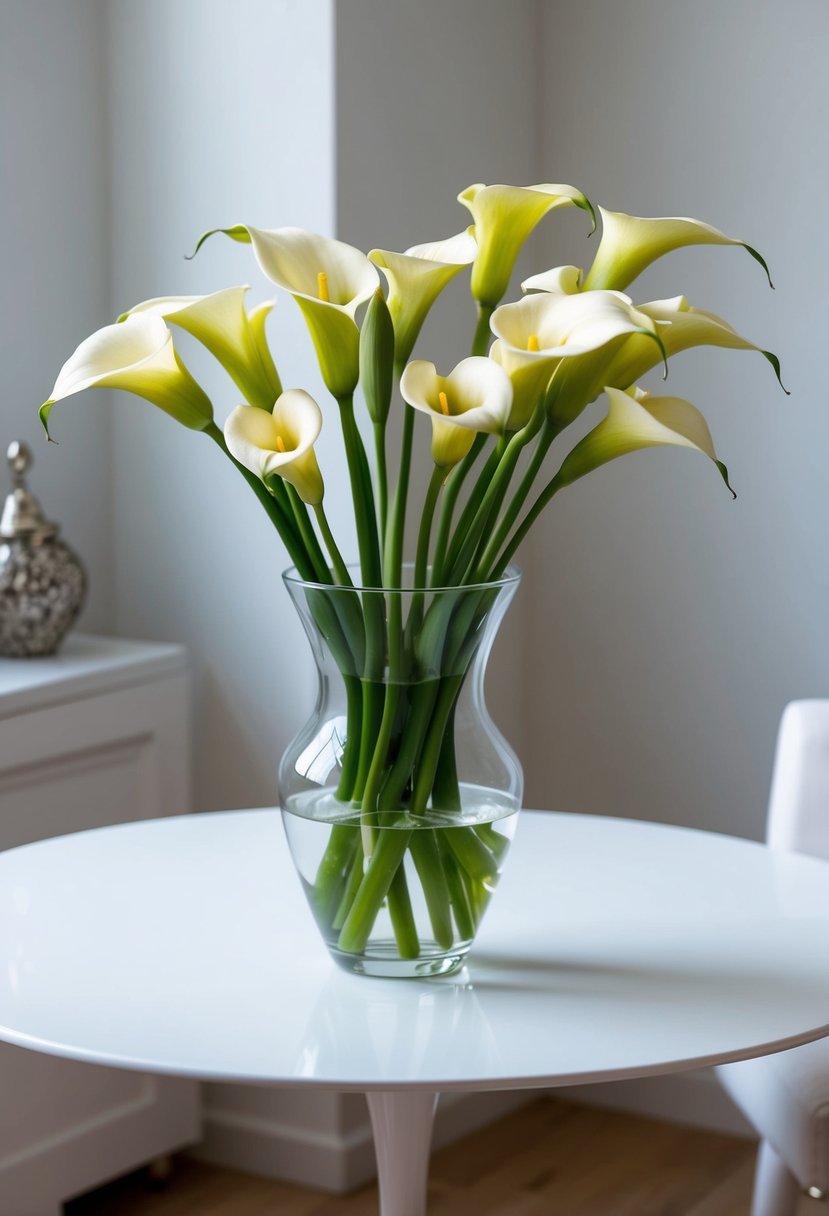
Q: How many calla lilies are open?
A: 11